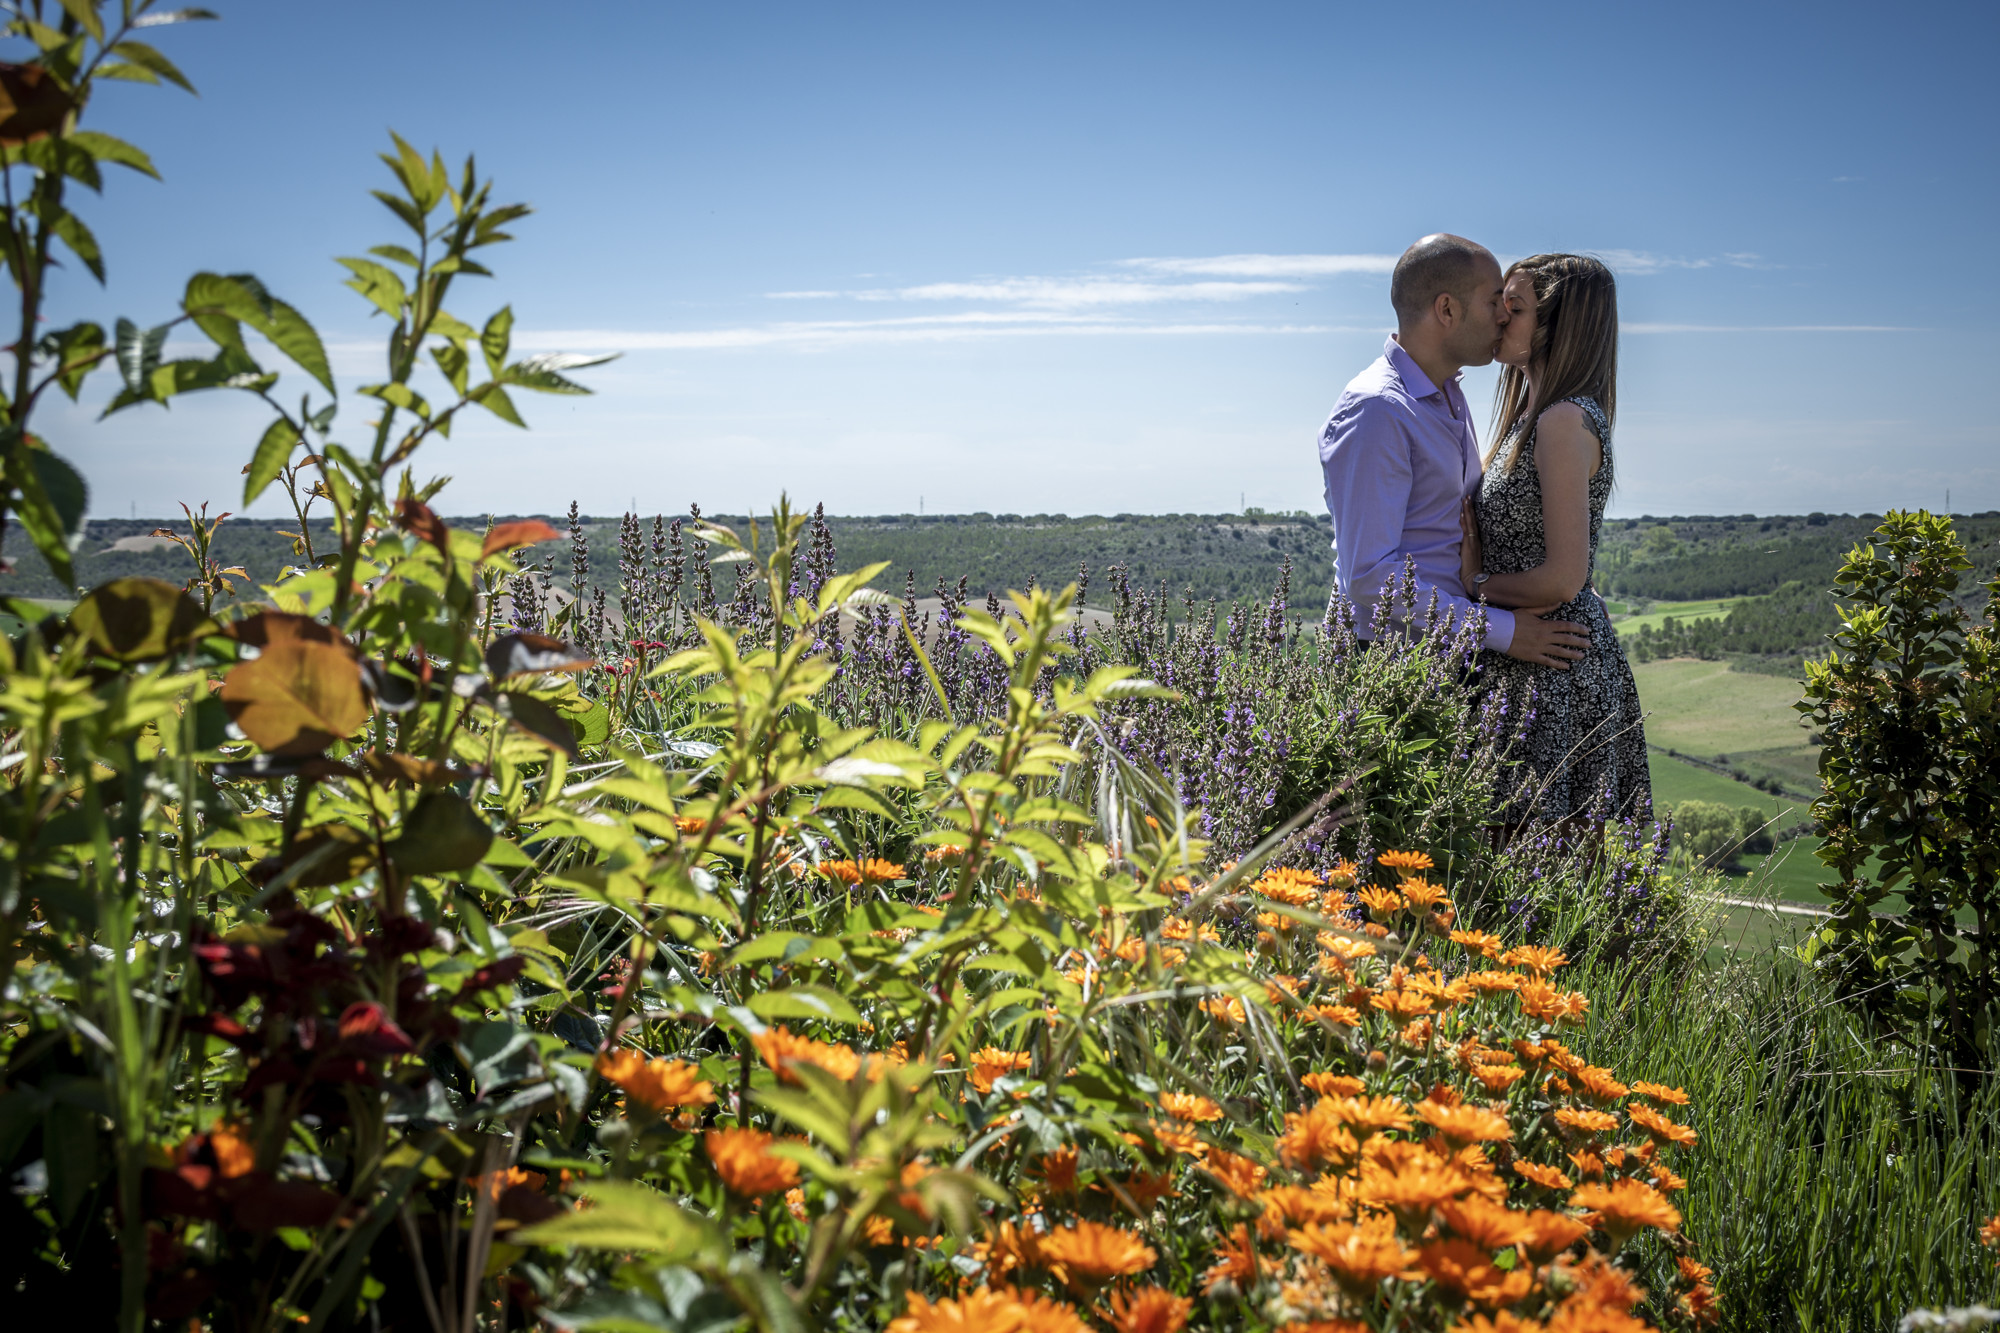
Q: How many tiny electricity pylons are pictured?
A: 5